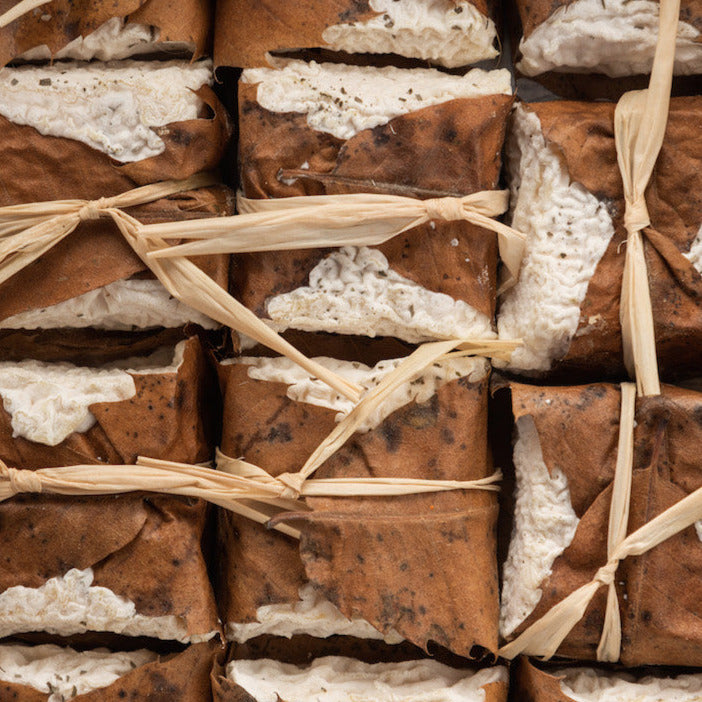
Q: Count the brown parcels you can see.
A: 12